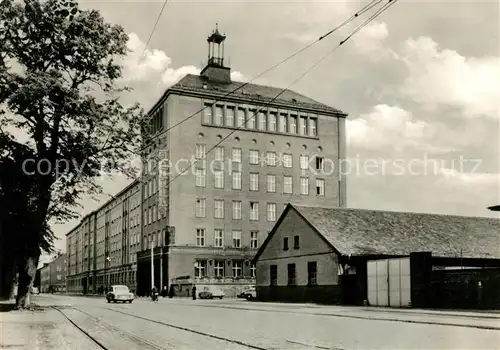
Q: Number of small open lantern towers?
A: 1